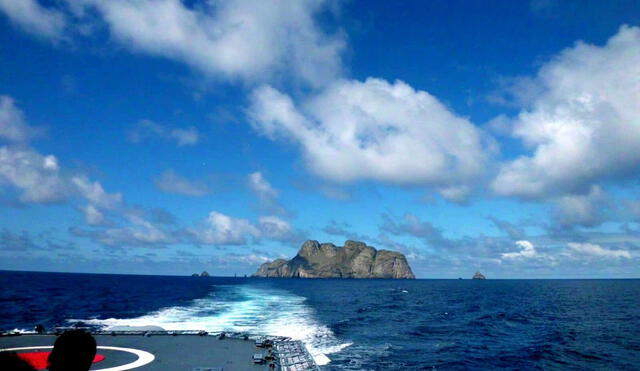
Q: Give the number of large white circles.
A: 1